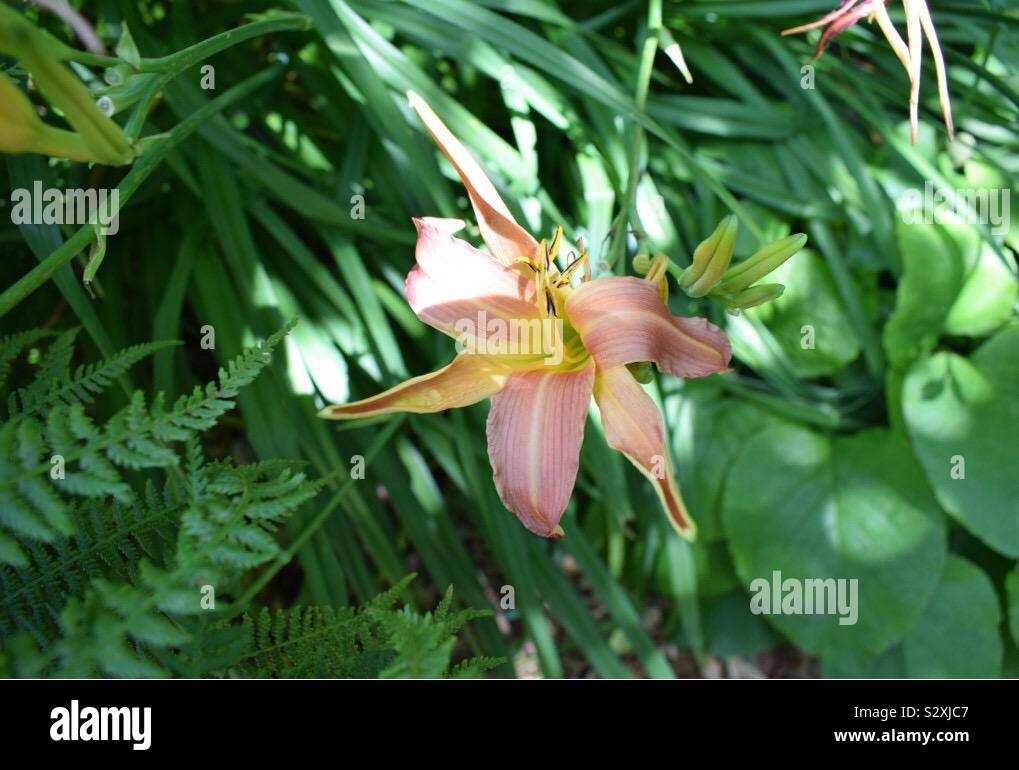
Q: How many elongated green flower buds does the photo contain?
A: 3